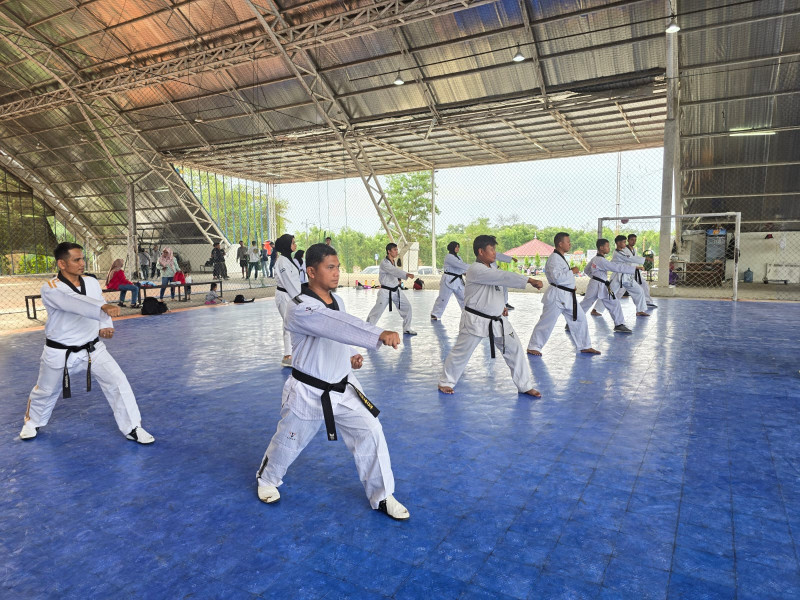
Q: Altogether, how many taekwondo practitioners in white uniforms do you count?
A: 12